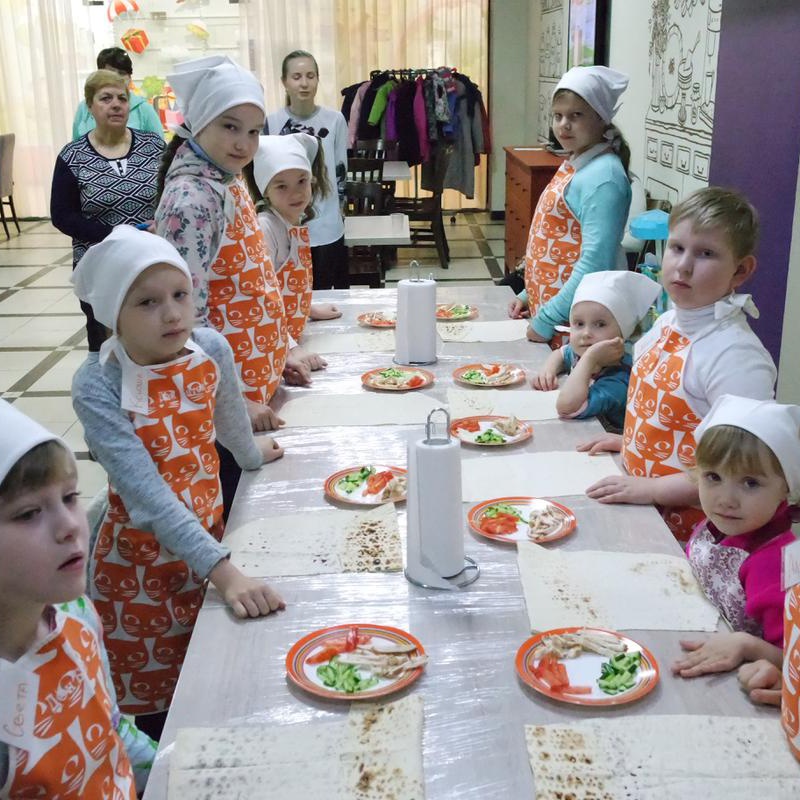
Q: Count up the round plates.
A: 9